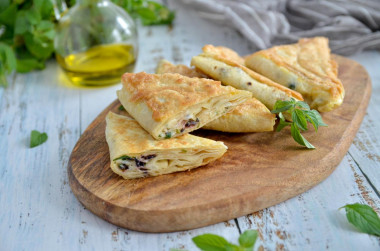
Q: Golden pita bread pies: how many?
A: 5